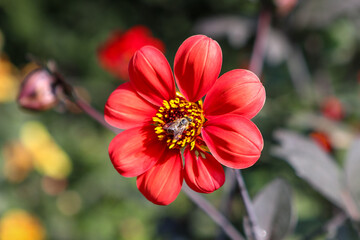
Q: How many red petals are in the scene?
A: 8